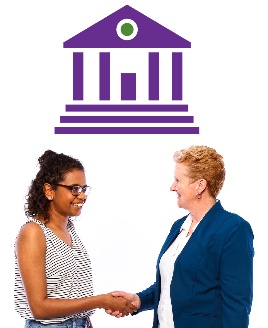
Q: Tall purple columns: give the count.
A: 4